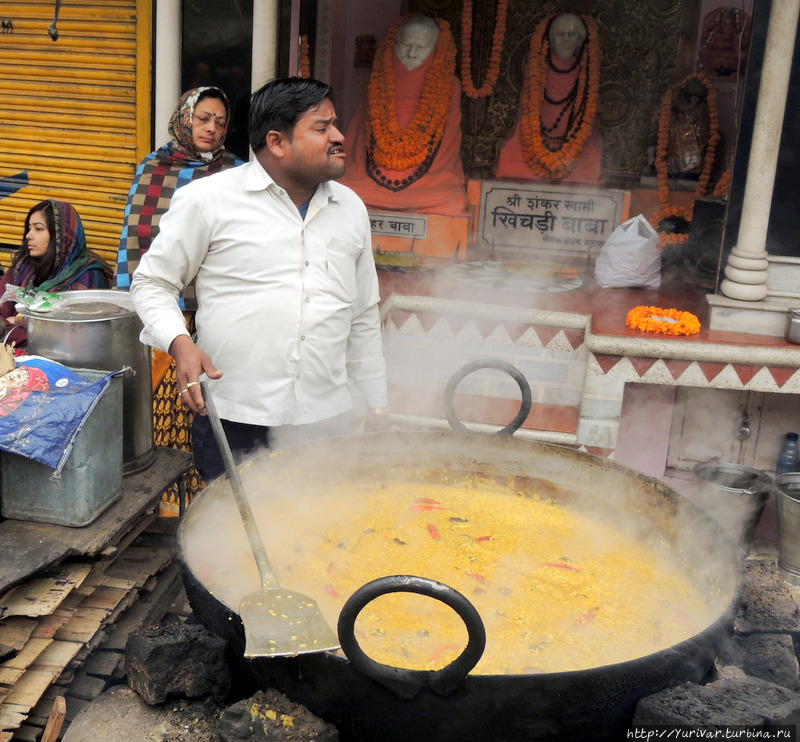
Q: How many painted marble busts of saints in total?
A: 2